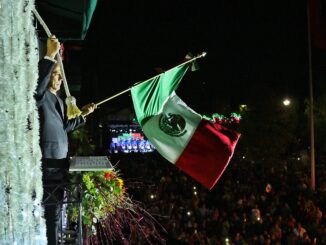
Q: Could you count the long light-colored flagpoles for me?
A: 1